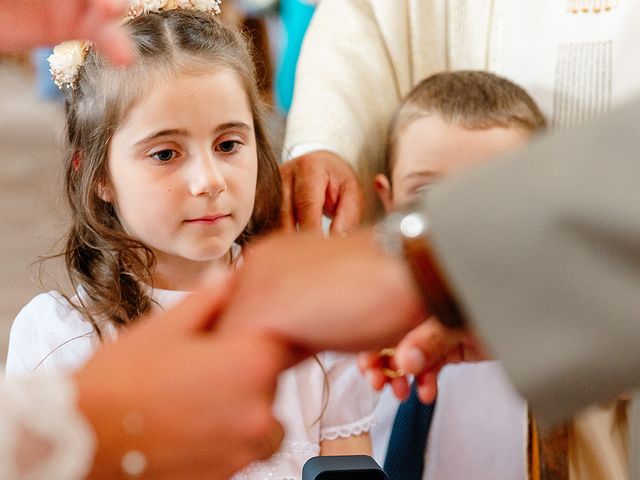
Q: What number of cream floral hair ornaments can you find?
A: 2